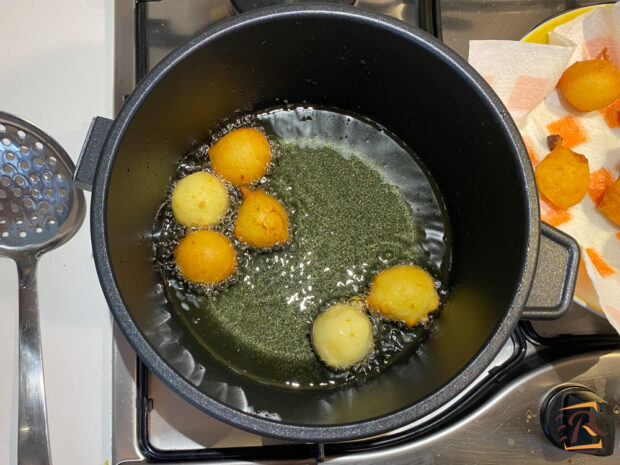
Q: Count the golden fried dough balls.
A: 9